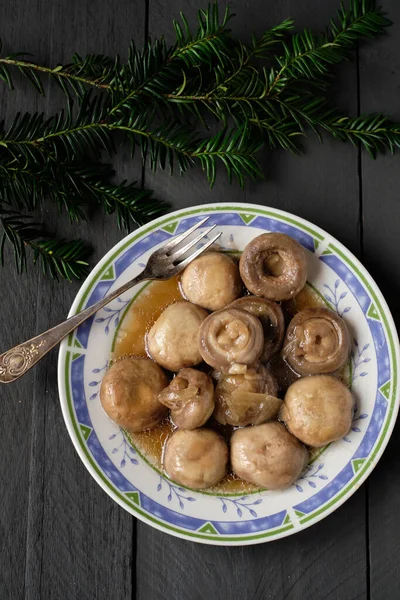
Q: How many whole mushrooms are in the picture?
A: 12